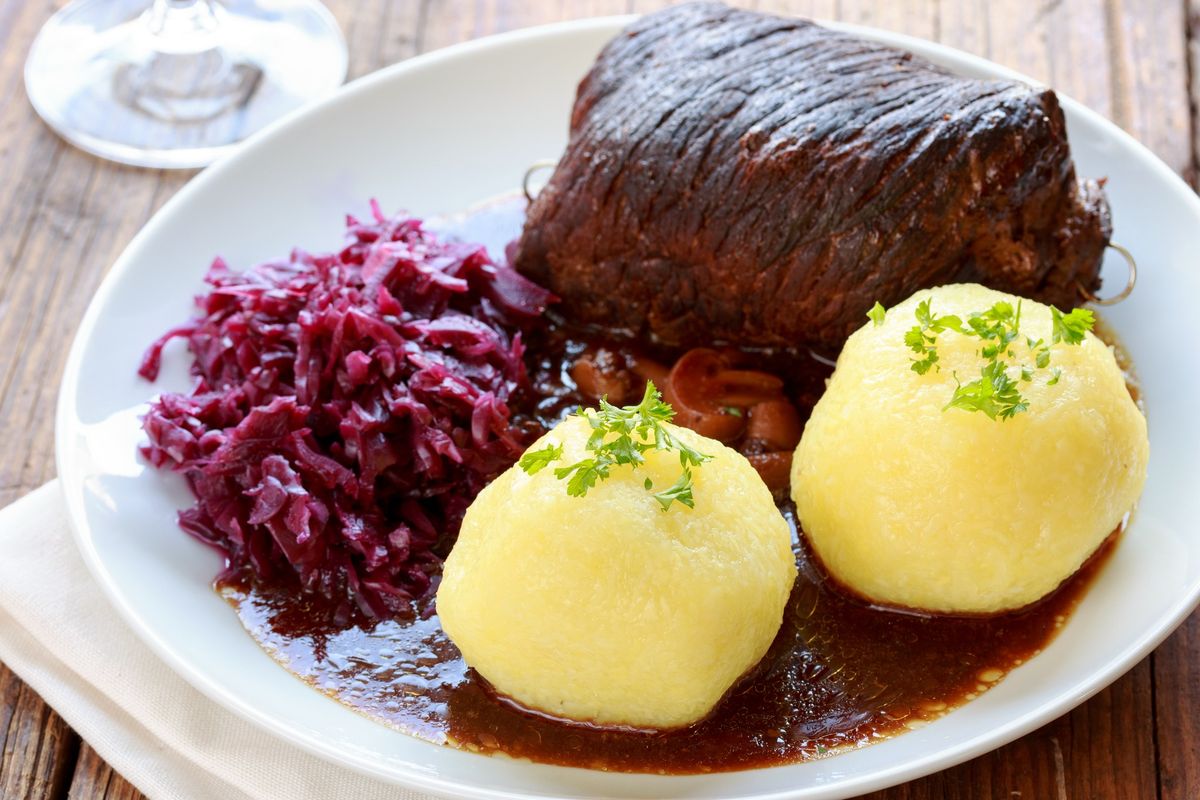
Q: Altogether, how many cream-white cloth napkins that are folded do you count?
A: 1